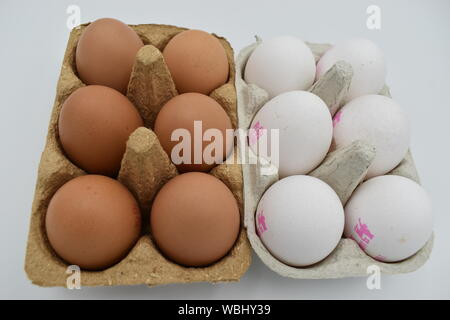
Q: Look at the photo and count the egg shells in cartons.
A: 12